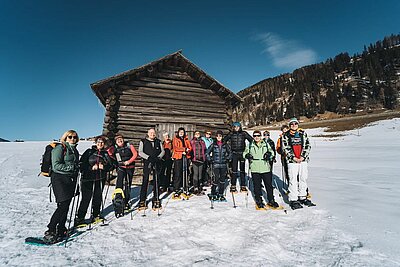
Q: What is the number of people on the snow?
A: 14